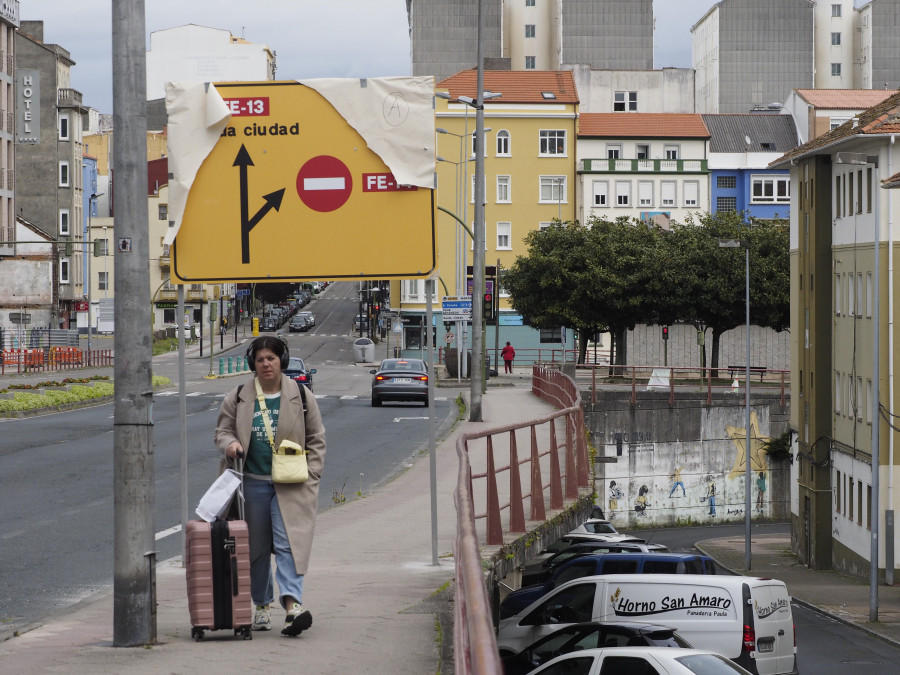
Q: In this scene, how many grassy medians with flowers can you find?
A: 1